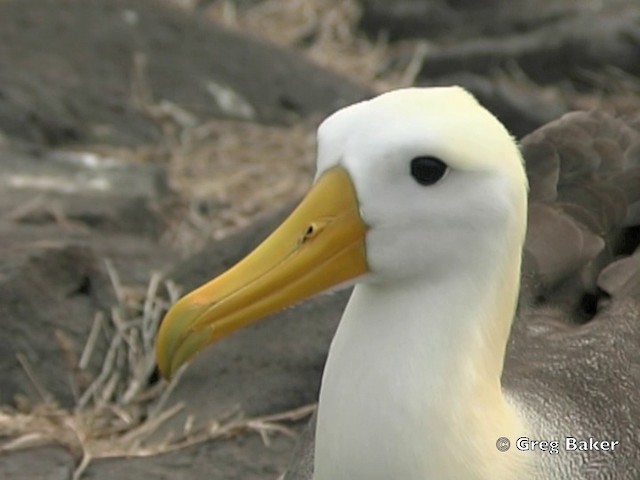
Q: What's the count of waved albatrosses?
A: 1